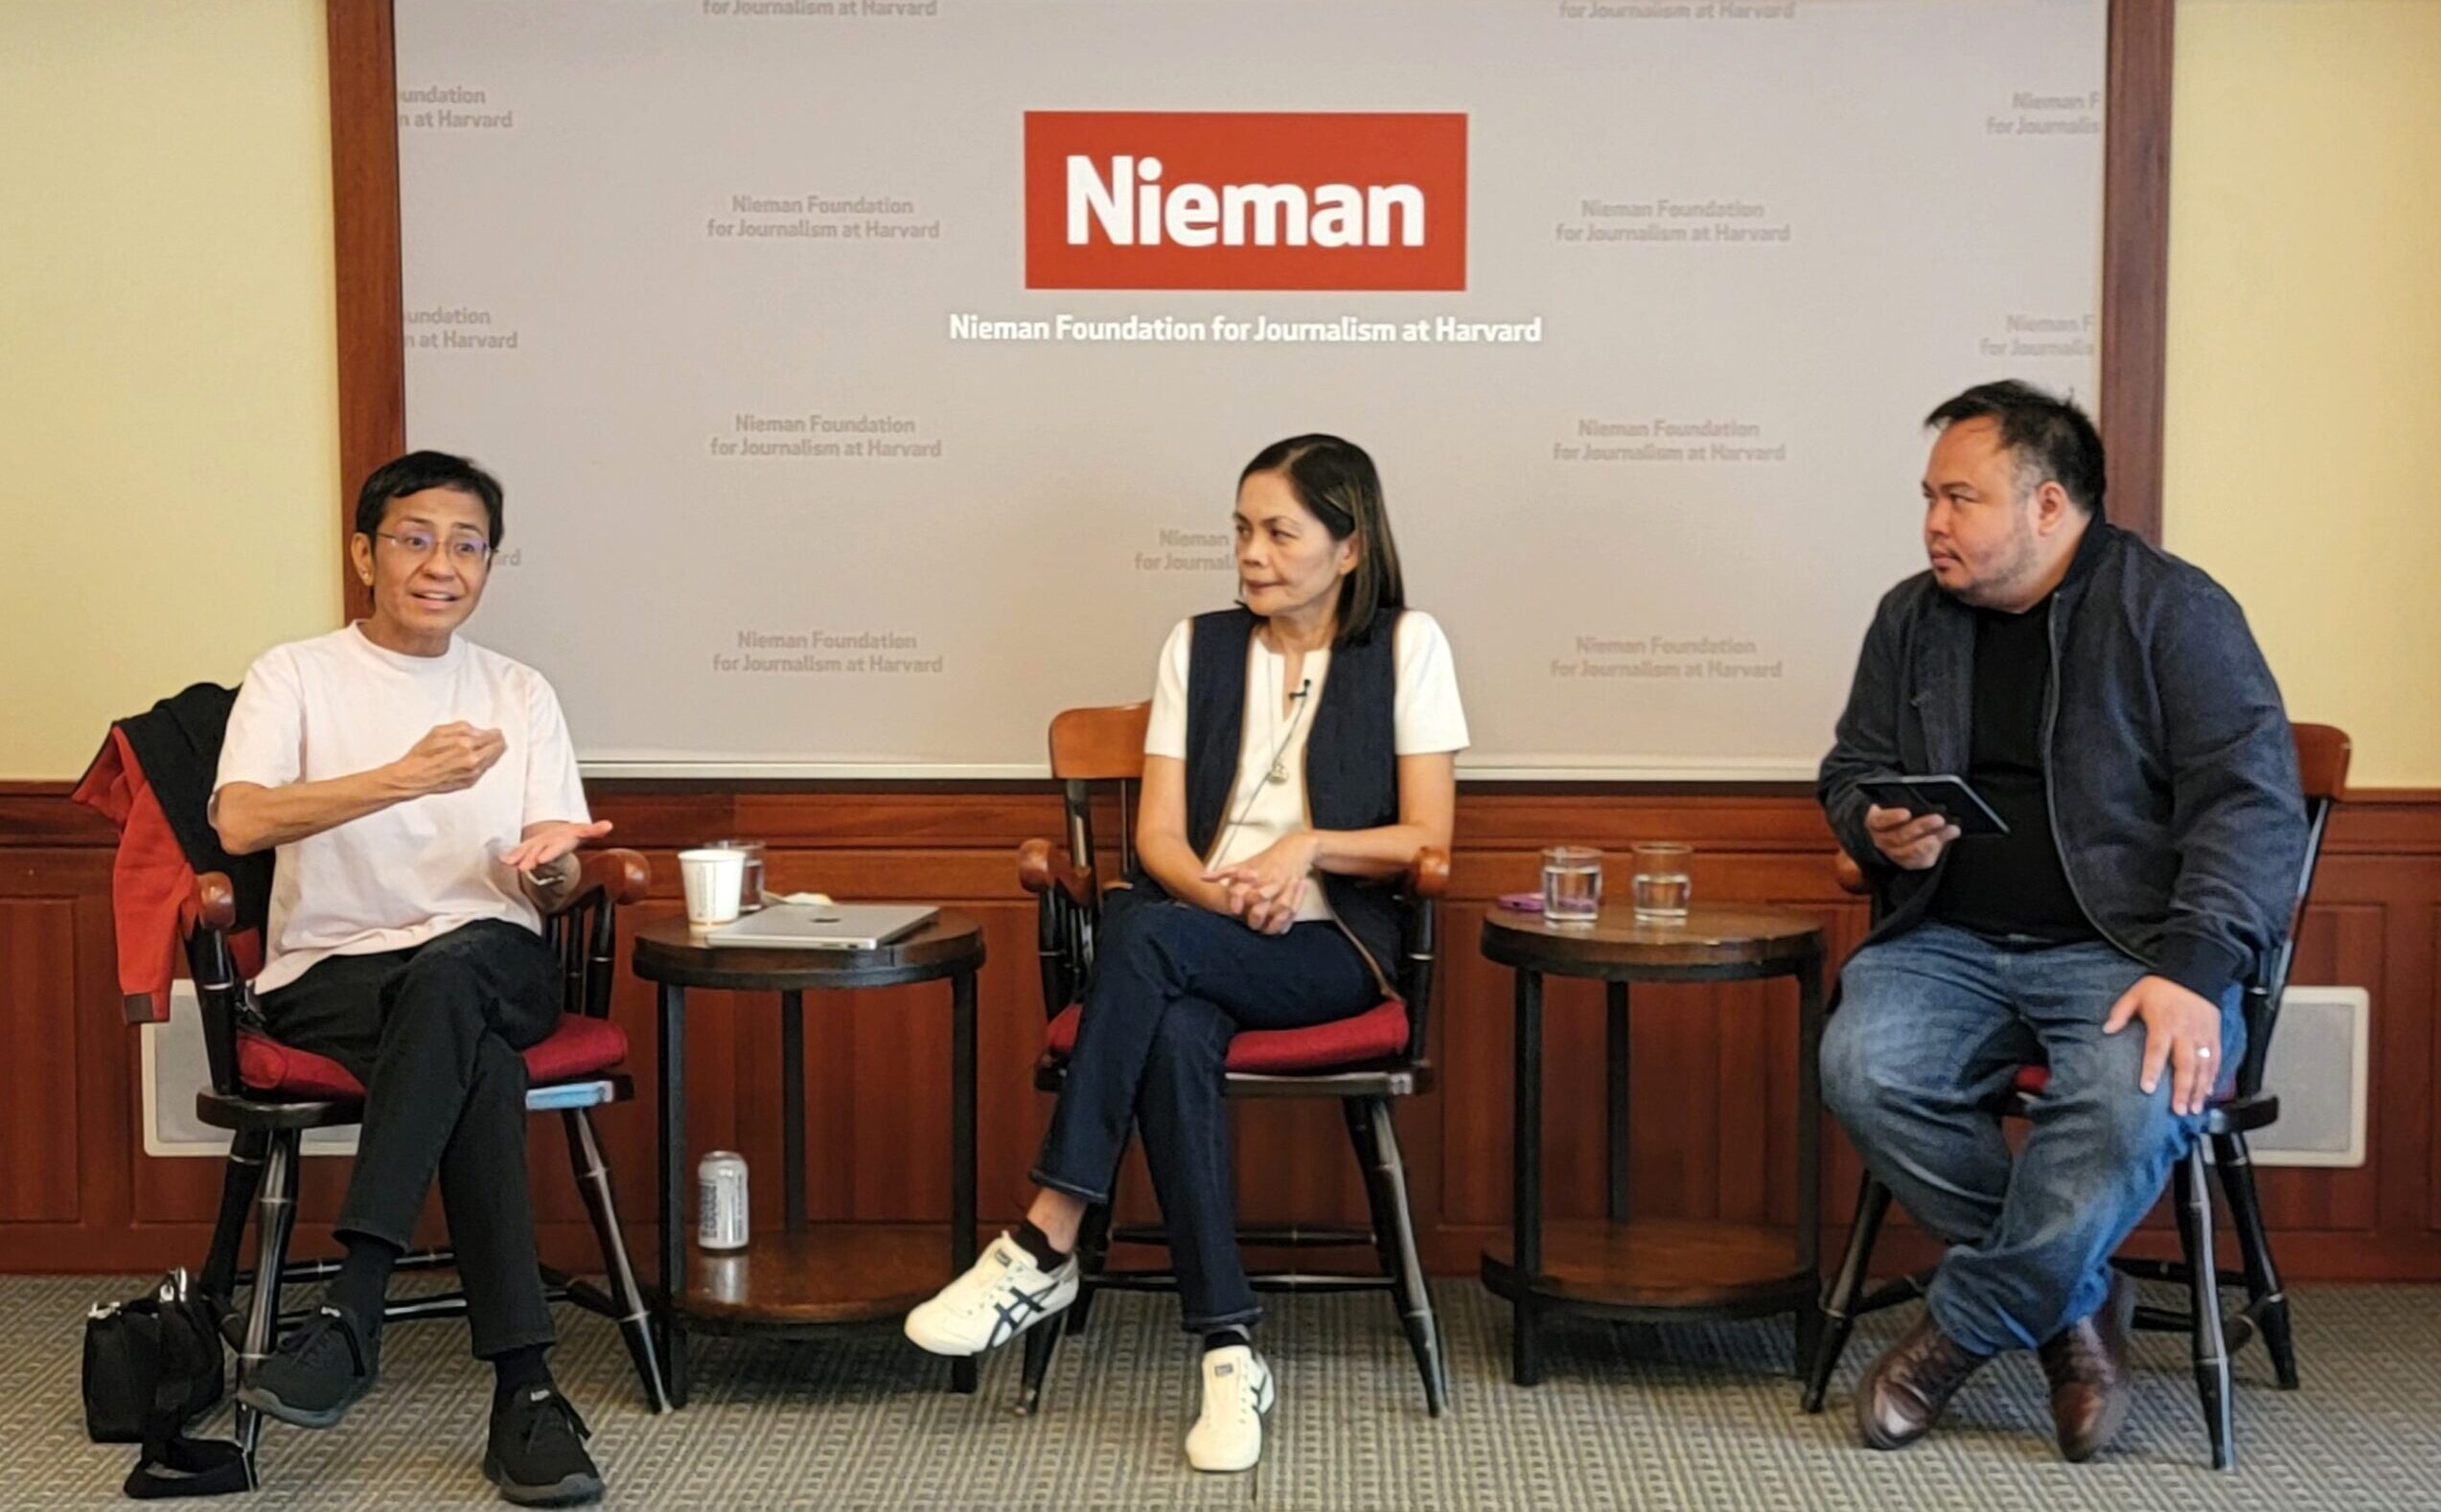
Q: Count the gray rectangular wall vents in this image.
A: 2